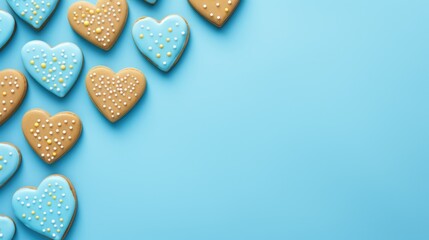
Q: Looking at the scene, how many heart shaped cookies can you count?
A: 13